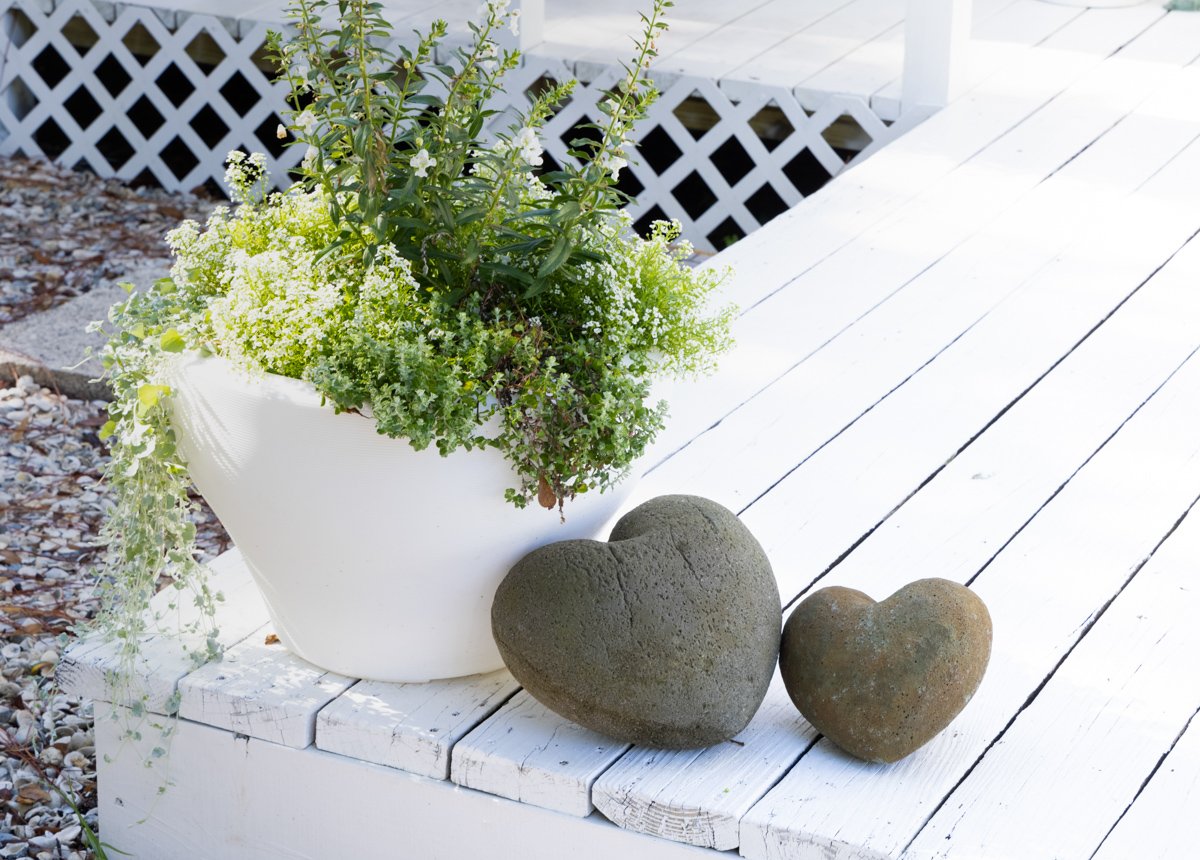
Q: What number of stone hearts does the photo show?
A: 2